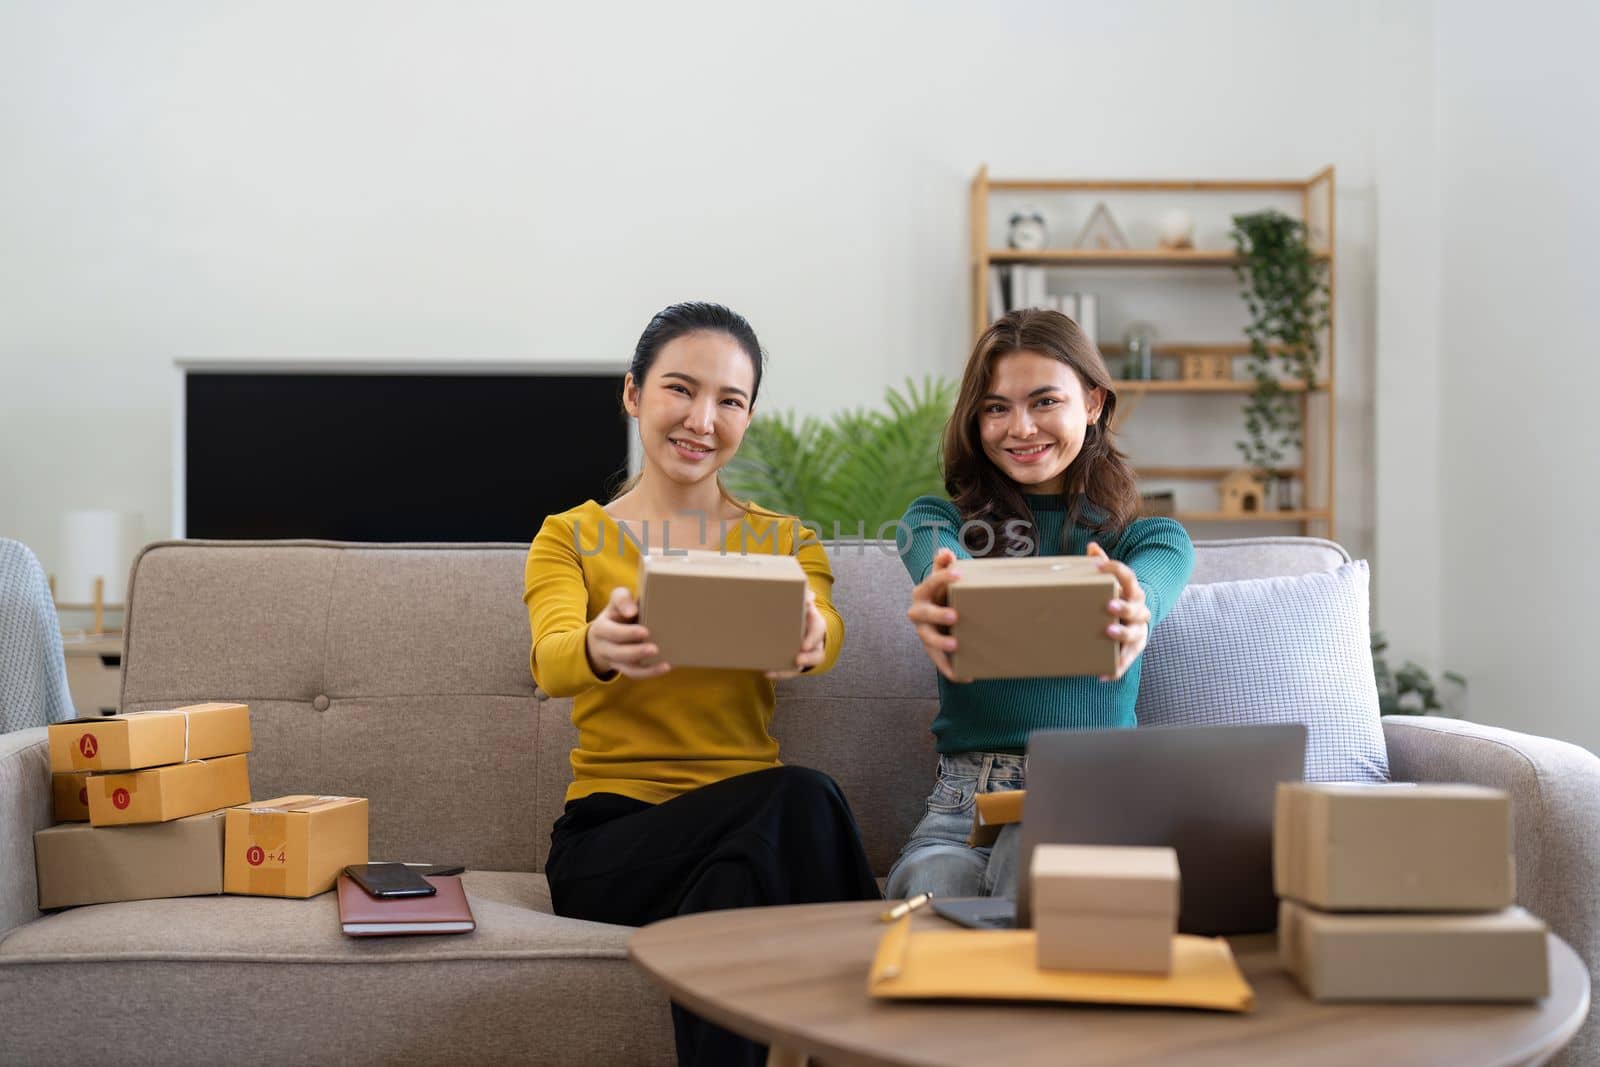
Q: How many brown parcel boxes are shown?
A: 10